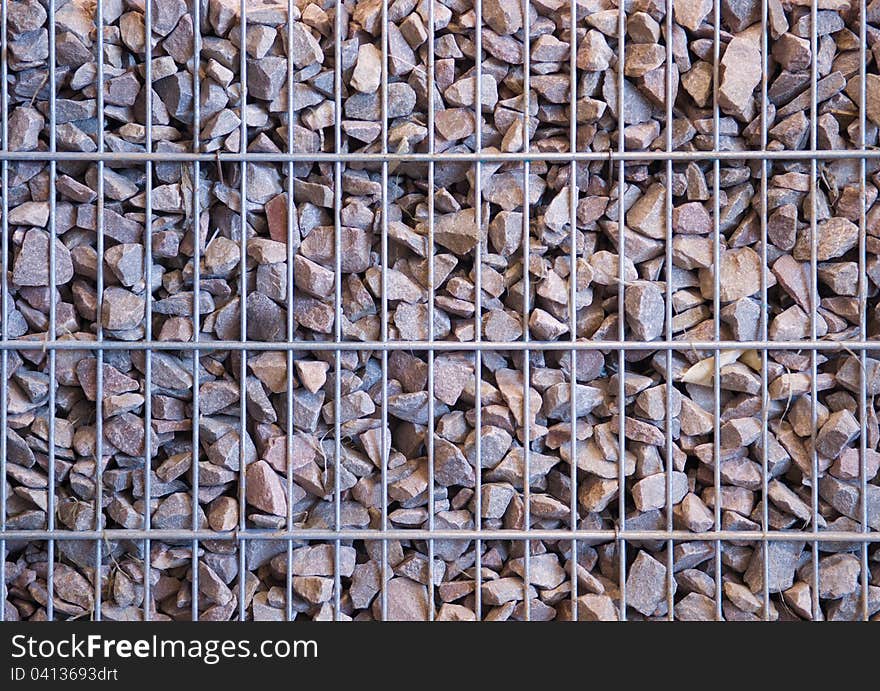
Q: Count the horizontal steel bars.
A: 3